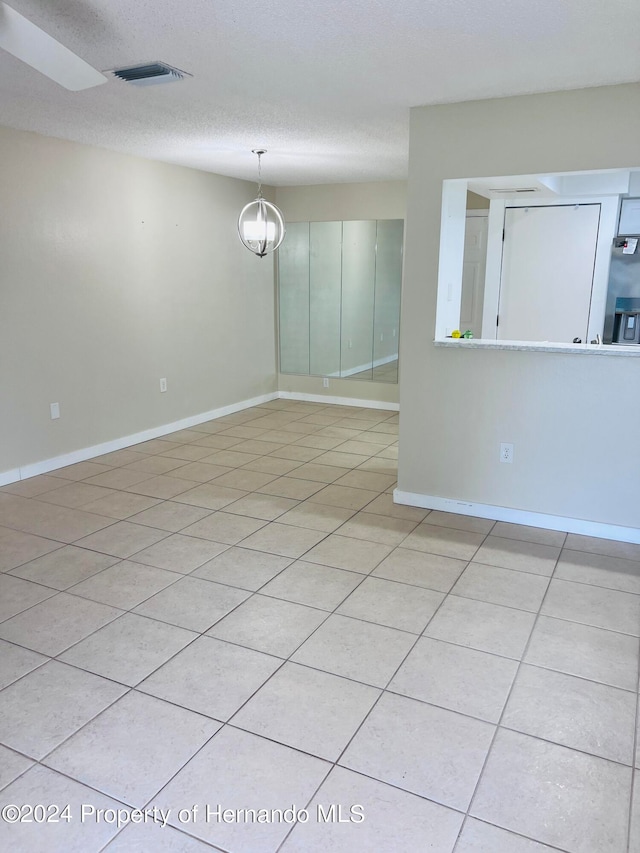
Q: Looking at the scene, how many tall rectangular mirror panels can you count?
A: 4